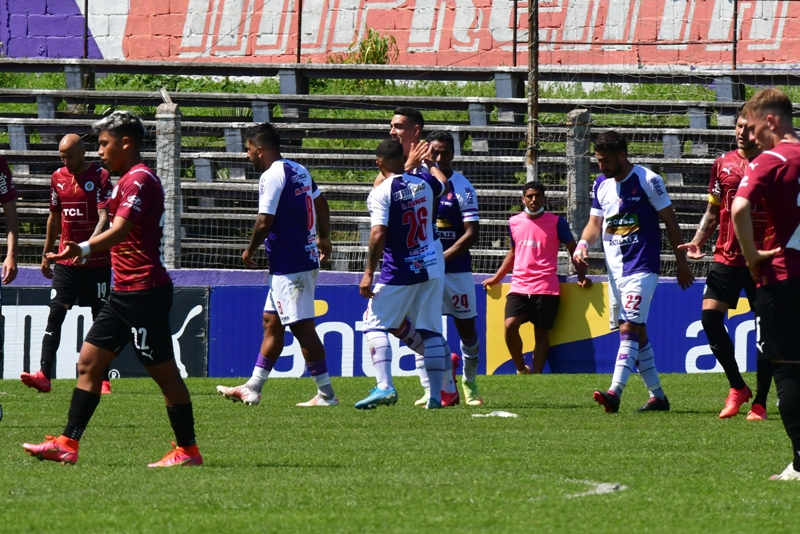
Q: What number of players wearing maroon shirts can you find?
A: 5